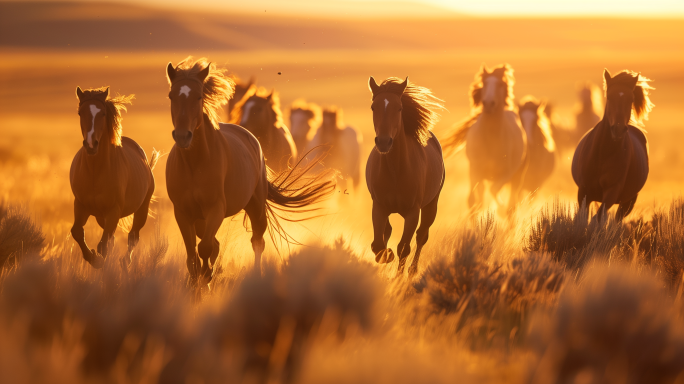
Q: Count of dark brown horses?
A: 4